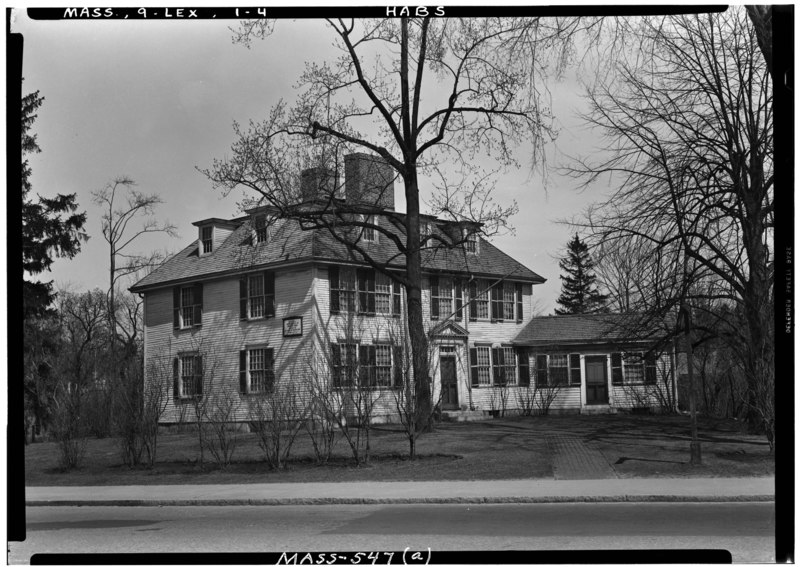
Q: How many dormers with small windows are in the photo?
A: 5